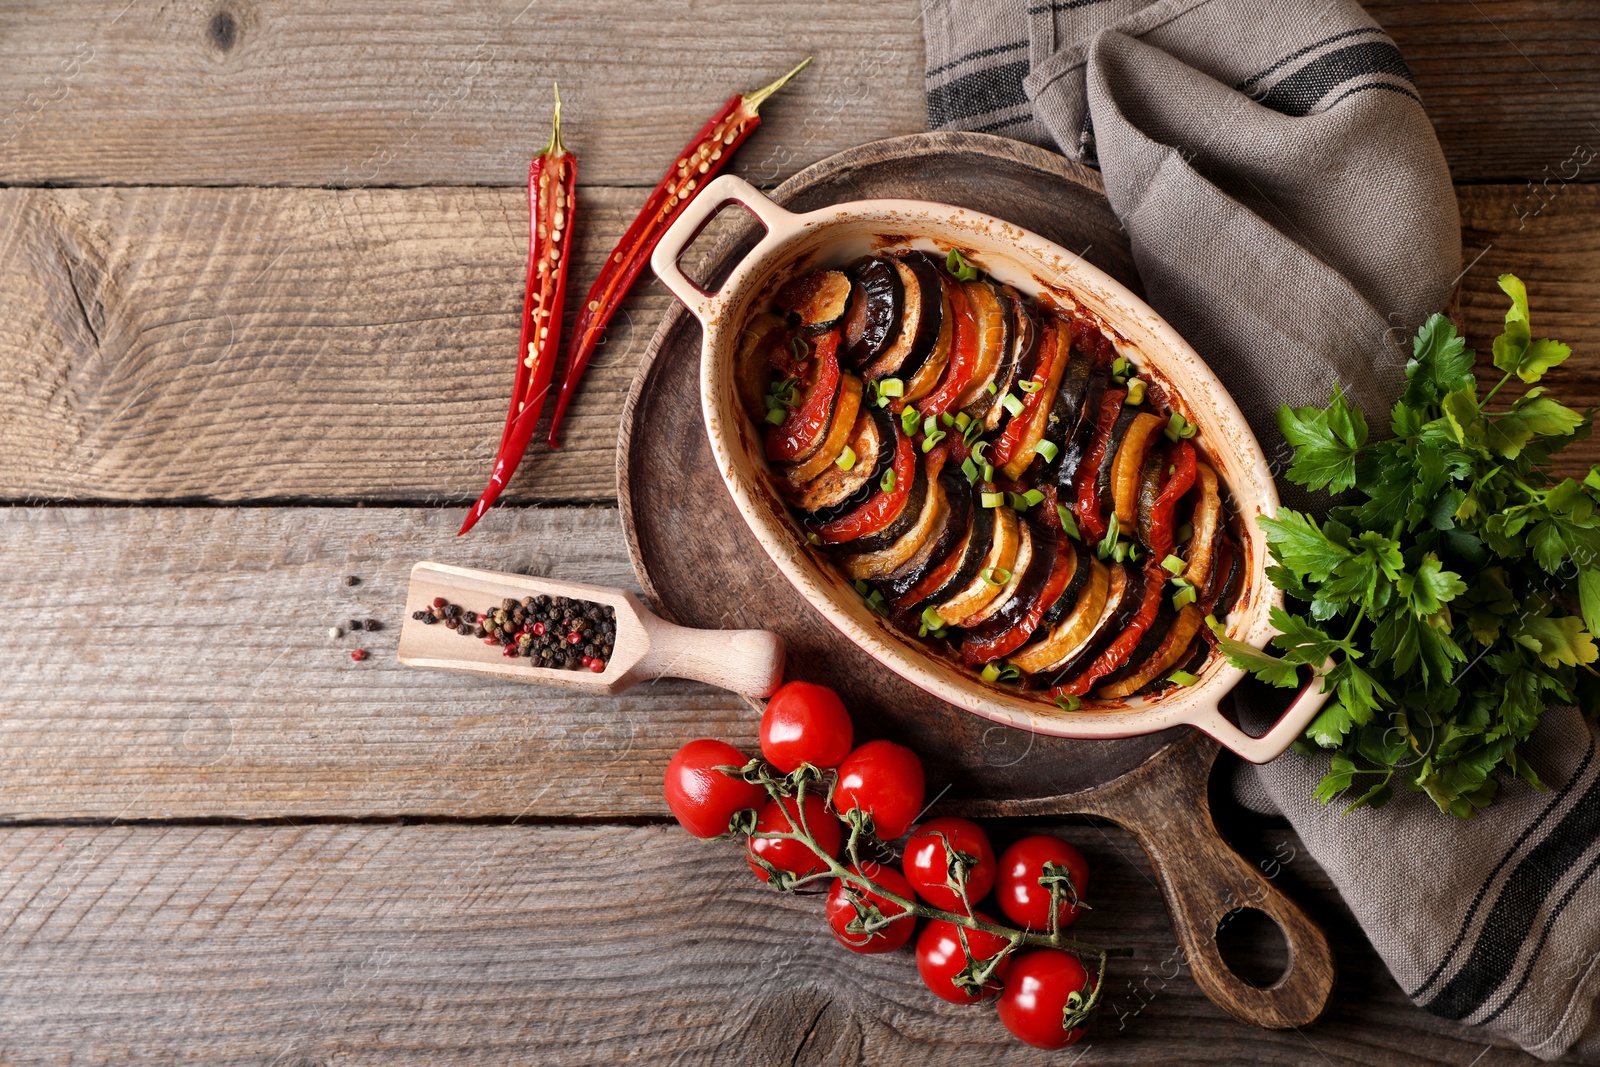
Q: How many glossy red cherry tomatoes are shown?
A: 9